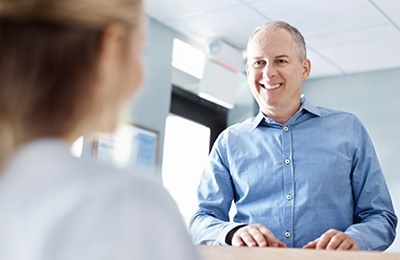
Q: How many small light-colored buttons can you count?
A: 4